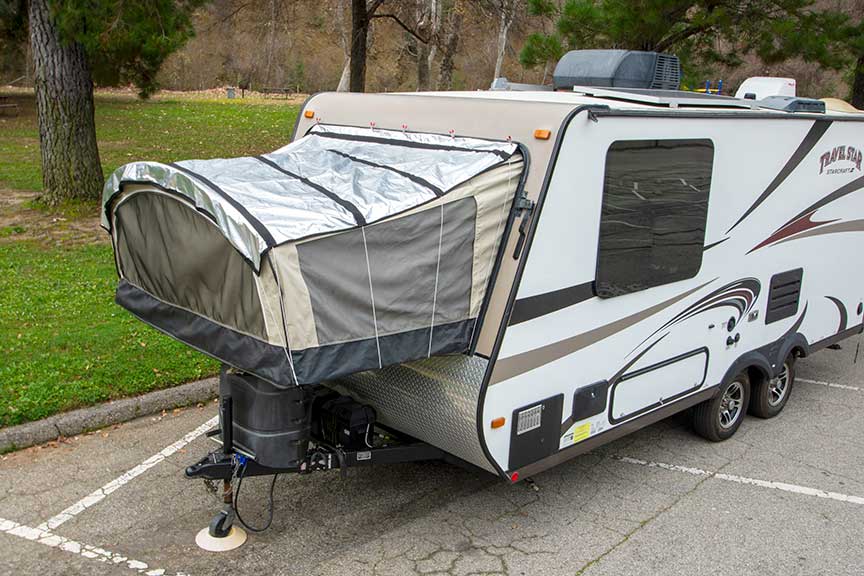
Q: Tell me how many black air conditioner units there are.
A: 1